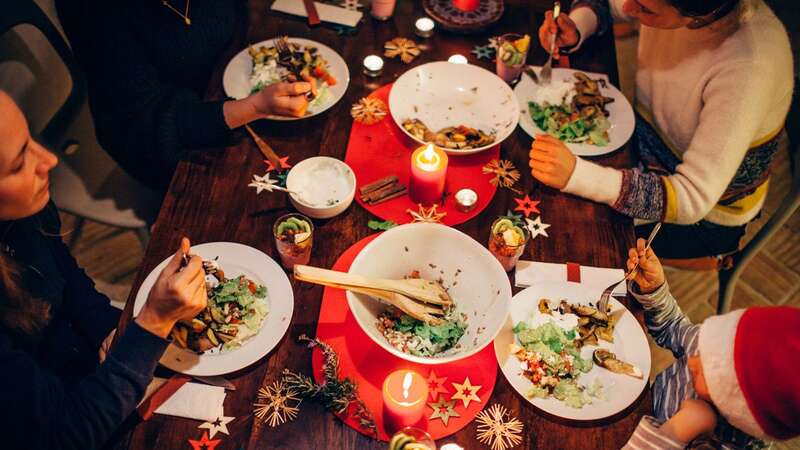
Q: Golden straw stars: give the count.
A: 6